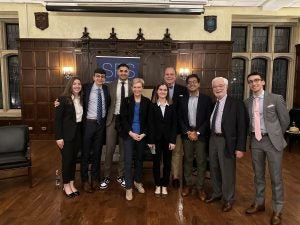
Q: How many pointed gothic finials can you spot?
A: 4